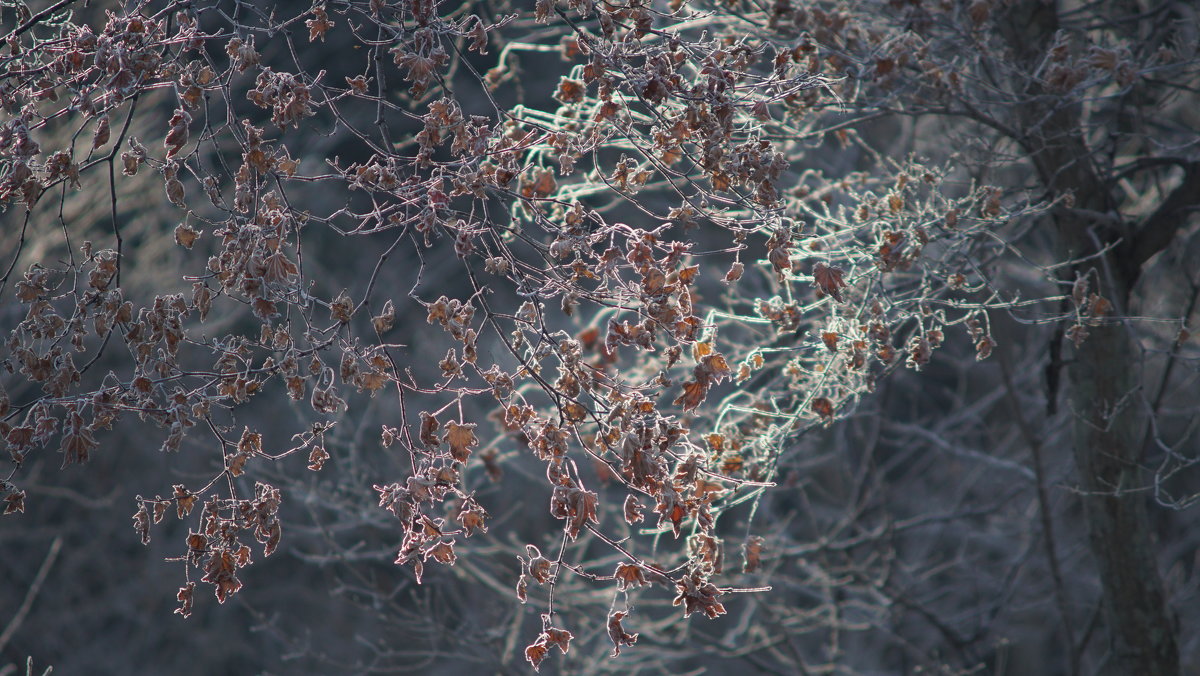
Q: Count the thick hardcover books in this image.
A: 0